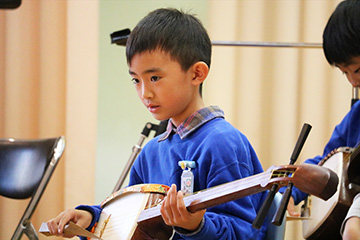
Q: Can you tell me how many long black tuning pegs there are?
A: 3